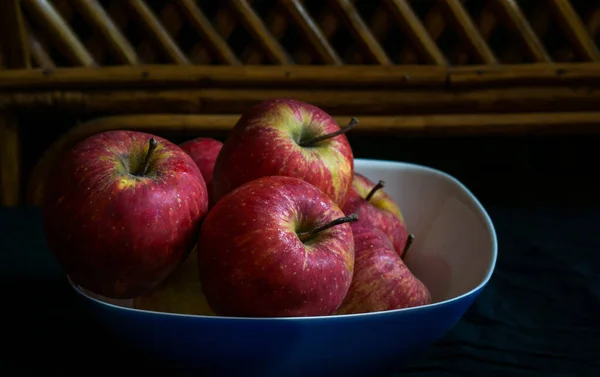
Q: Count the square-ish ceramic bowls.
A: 1